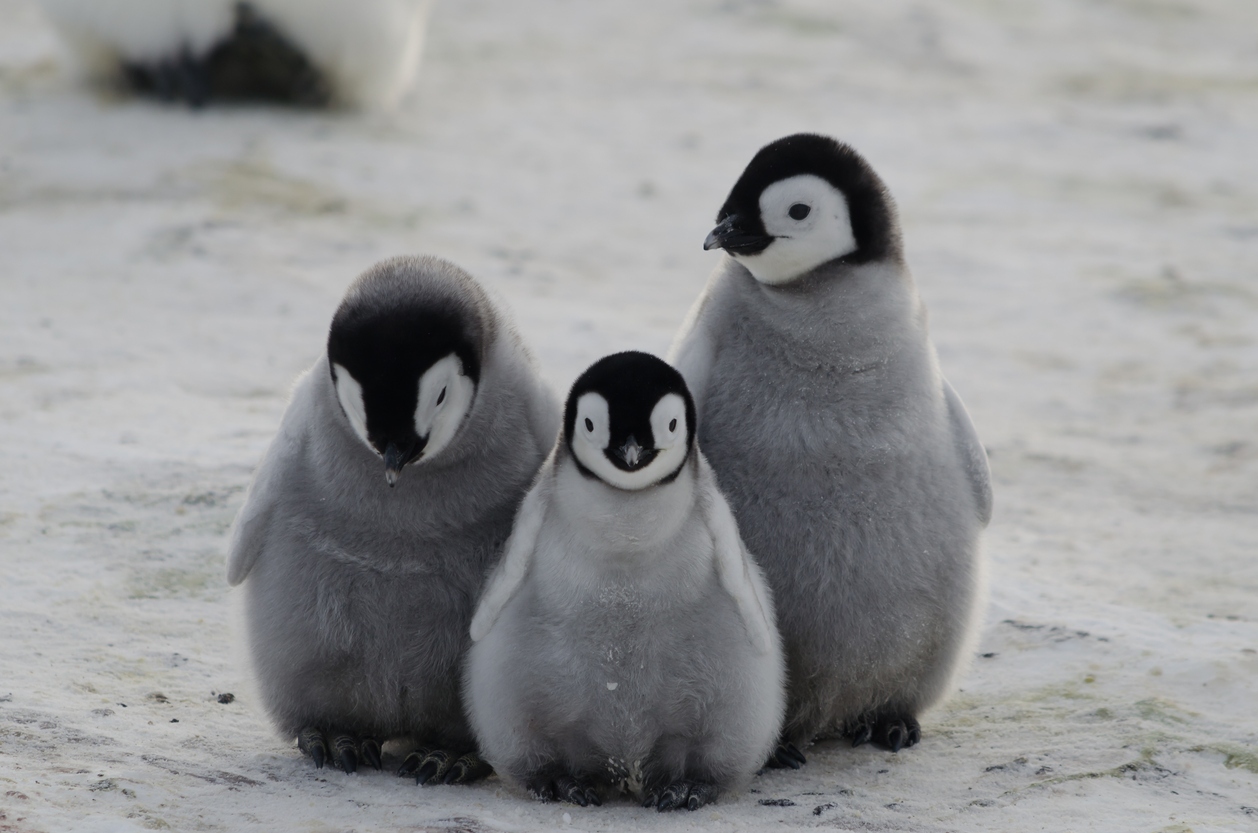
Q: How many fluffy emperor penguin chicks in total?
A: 3